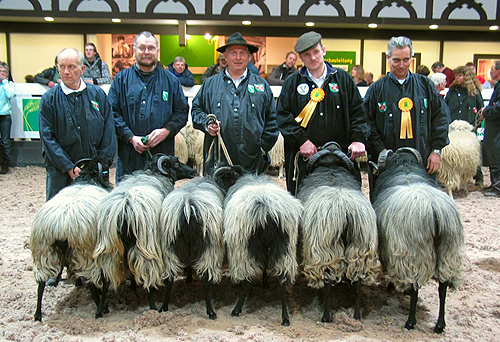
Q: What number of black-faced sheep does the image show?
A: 6